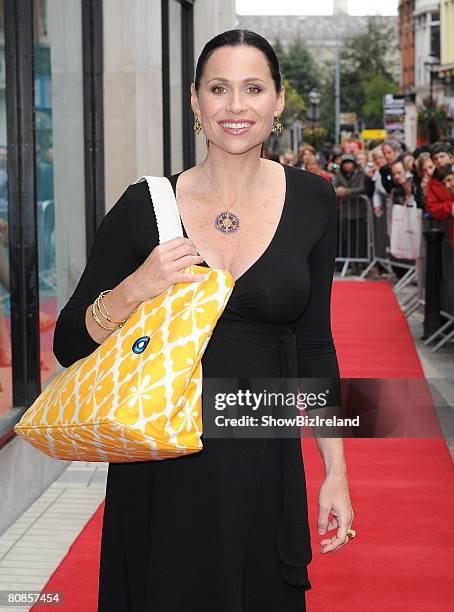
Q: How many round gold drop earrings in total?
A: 2